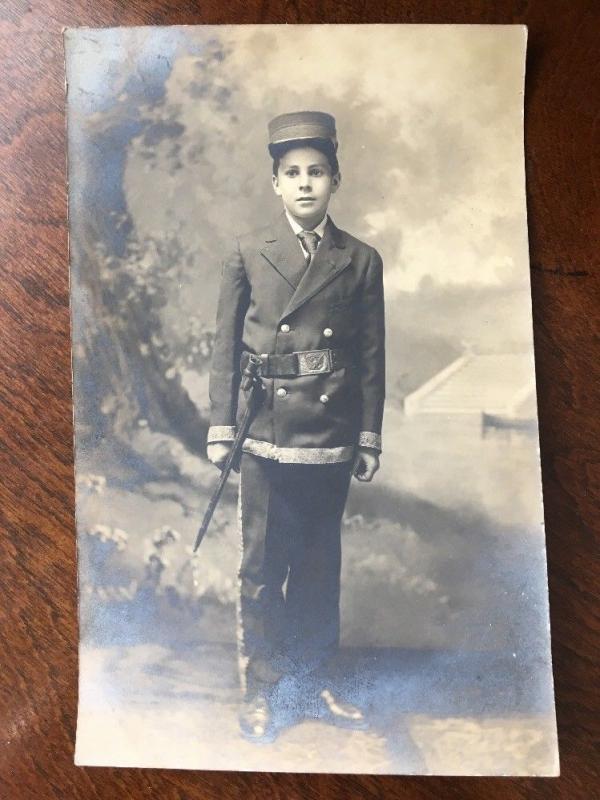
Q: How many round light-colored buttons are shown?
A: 4